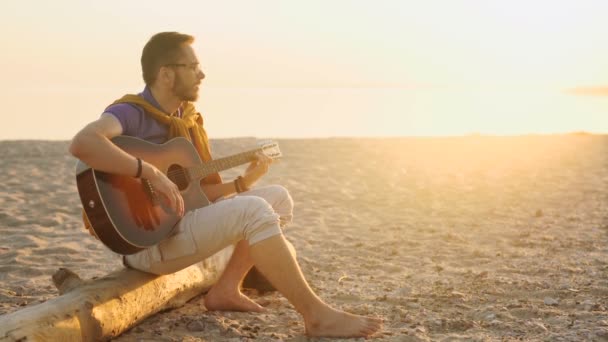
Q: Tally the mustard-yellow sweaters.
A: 1